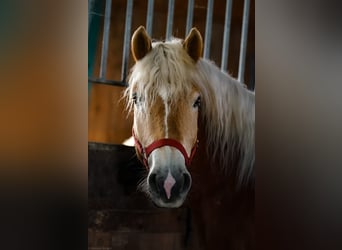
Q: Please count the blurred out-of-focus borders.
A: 2